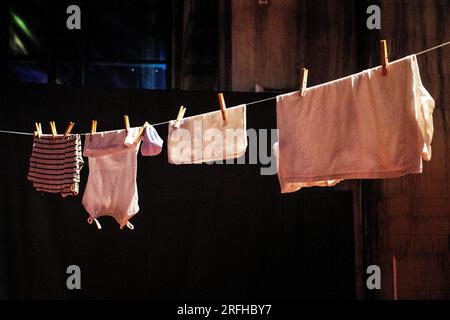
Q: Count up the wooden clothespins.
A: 10